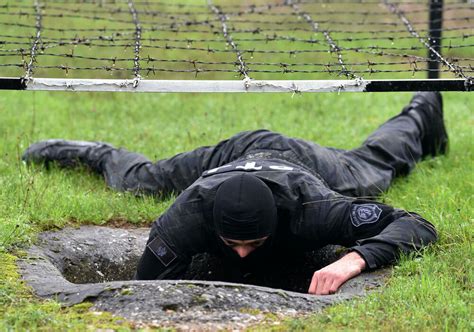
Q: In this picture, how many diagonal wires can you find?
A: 5